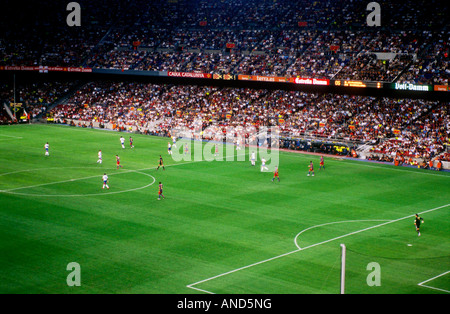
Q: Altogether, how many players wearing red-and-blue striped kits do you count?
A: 8